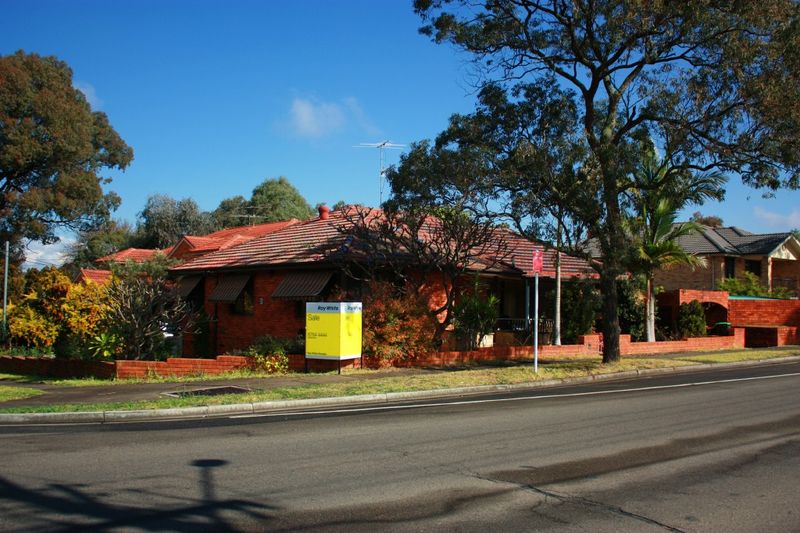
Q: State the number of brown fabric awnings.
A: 3